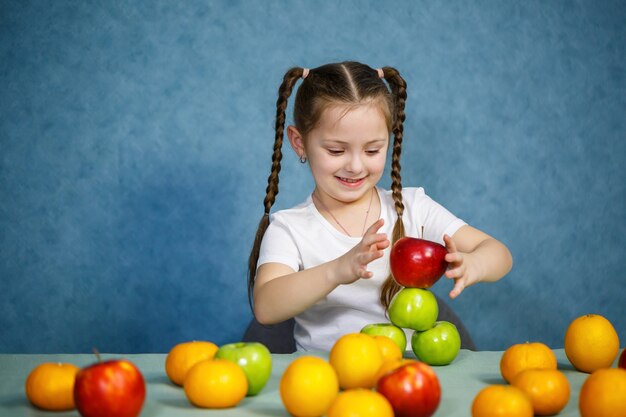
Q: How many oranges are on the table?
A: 13